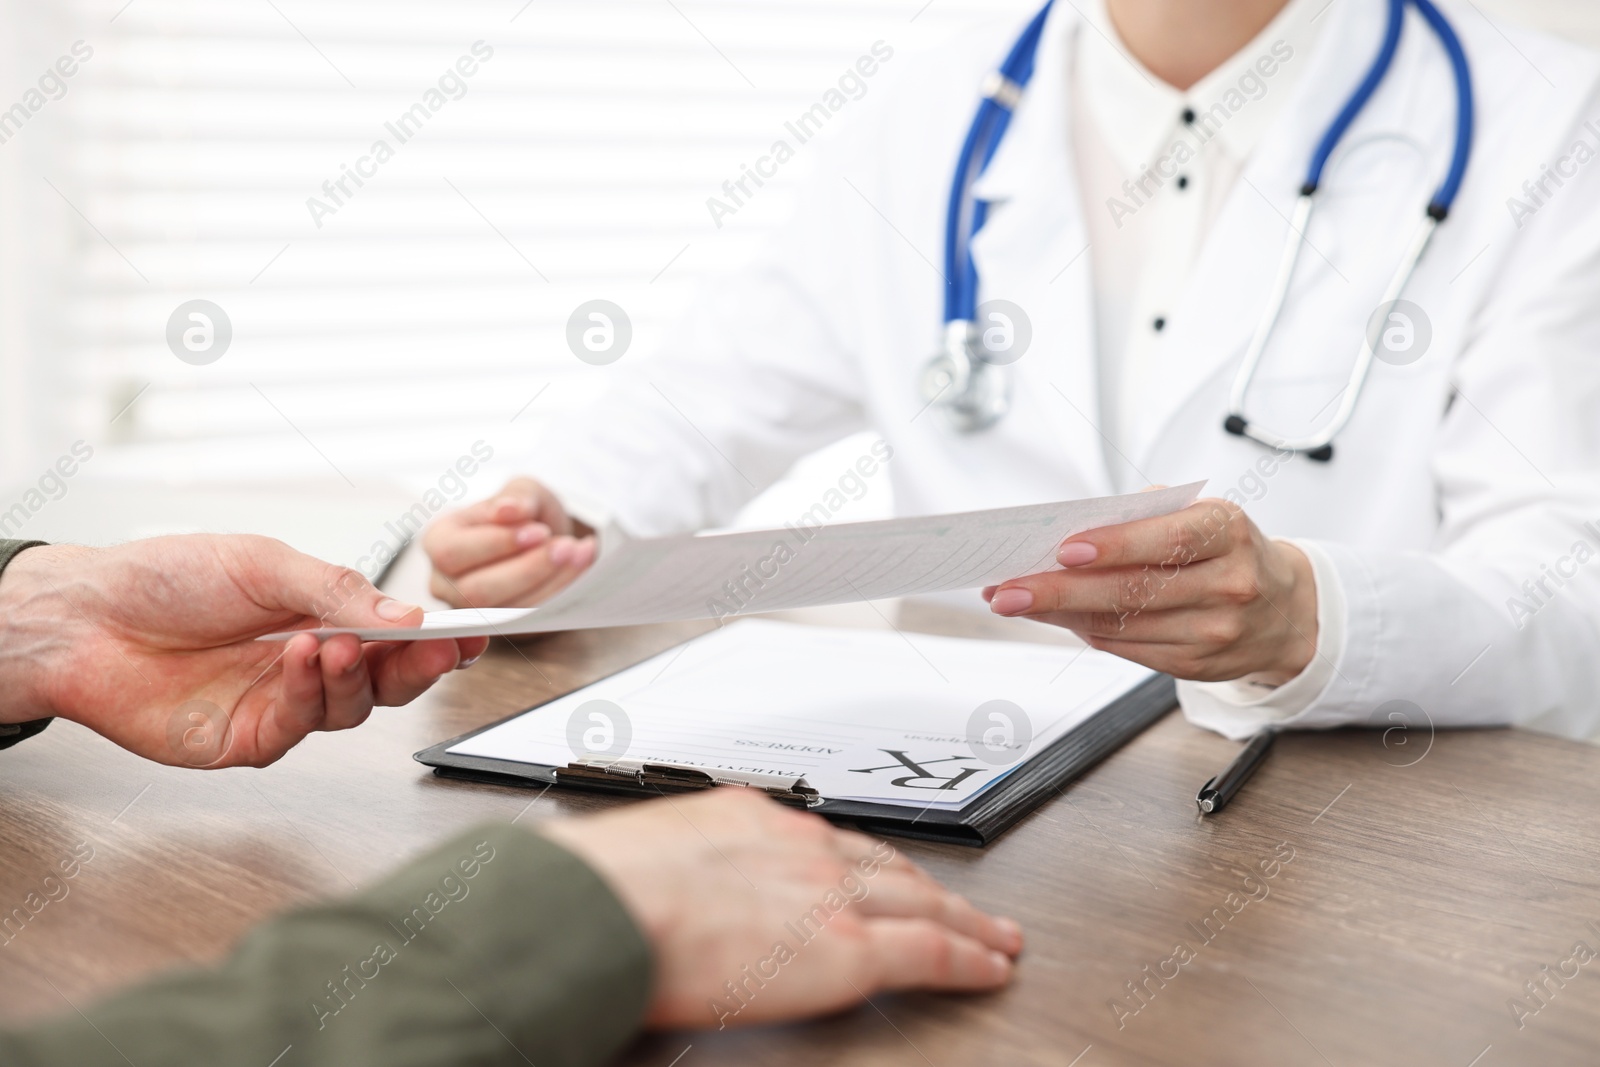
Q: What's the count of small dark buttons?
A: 3